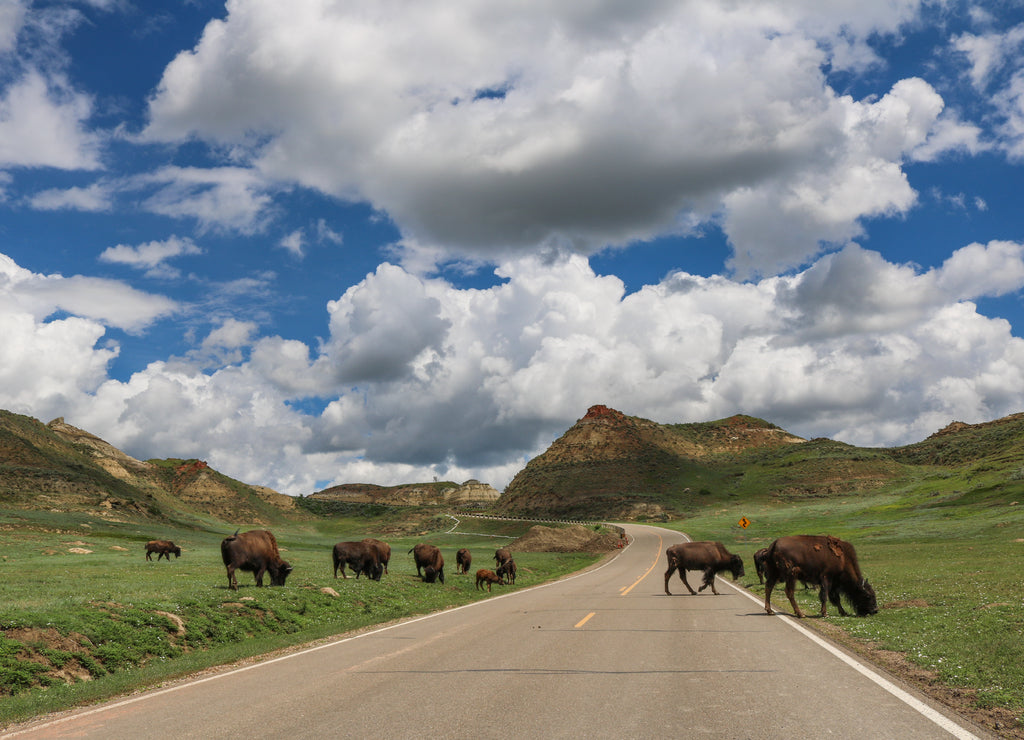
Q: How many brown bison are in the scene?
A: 12